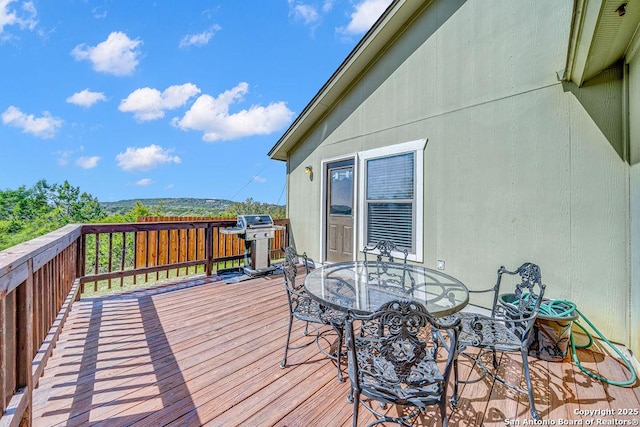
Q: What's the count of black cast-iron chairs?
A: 4